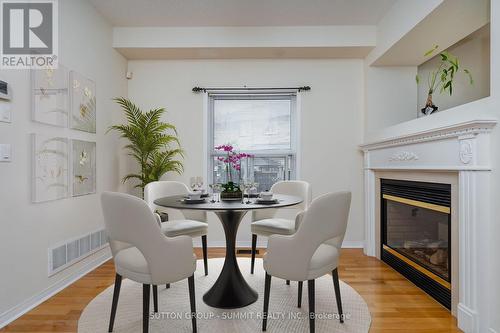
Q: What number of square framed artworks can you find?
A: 4